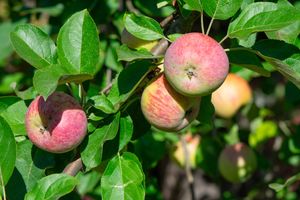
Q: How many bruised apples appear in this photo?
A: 0